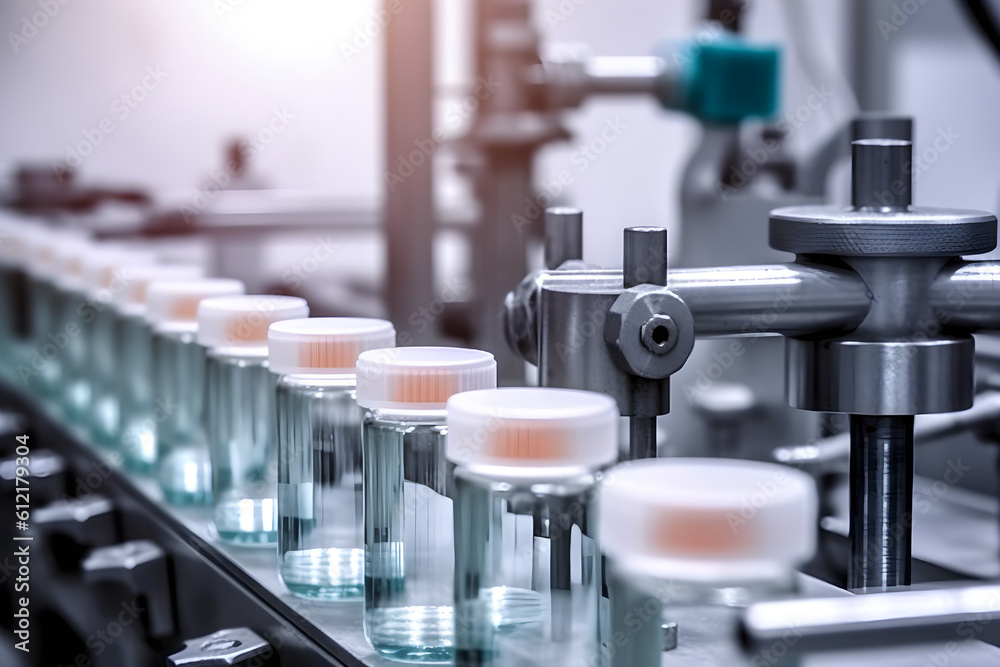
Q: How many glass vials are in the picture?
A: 11